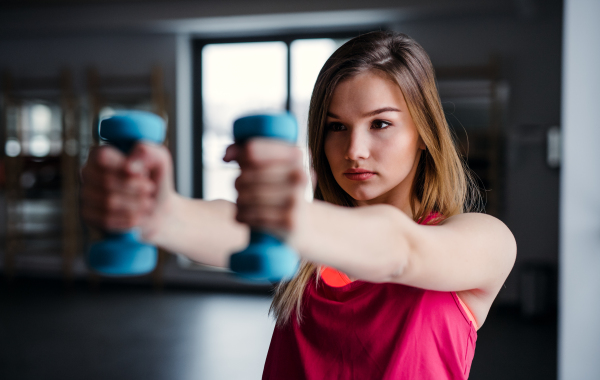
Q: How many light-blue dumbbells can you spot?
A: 2